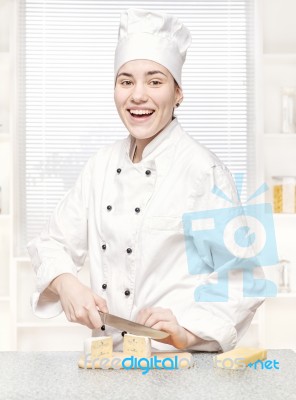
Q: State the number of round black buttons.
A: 10